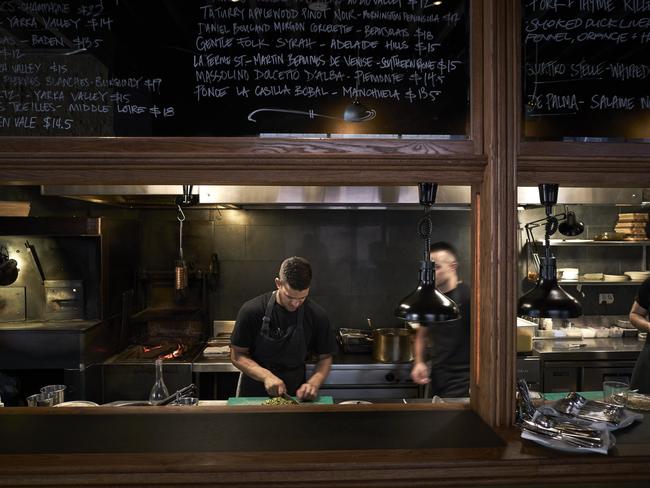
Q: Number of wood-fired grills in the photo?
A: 1